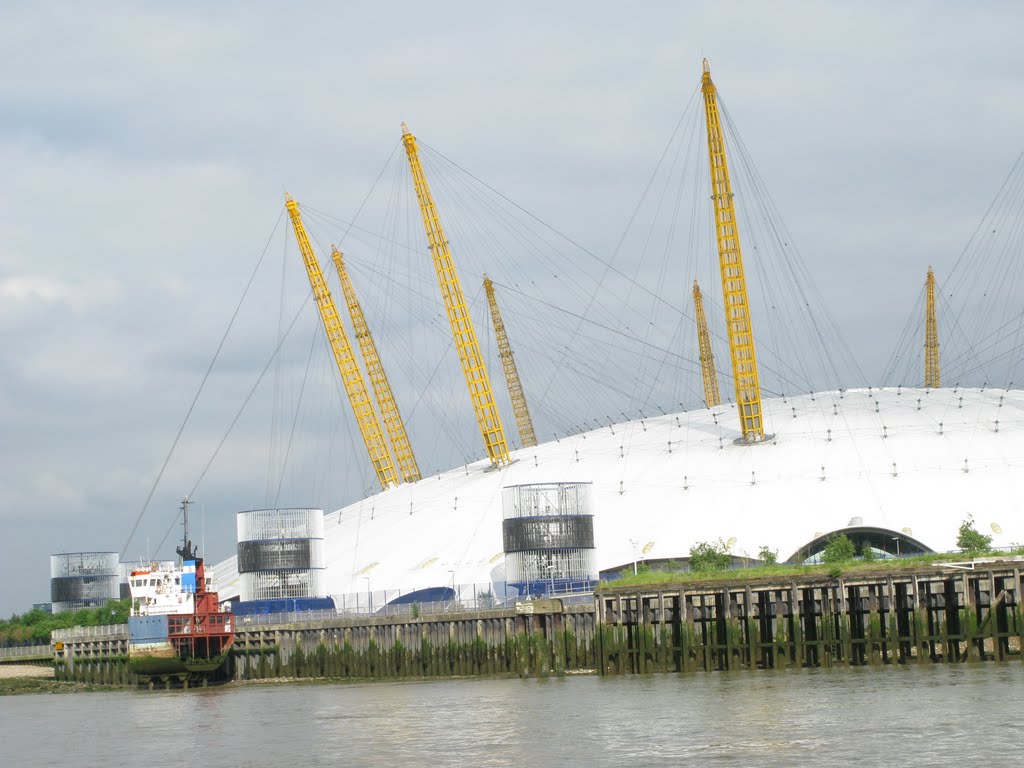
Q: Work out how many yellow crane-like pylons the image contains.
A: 7